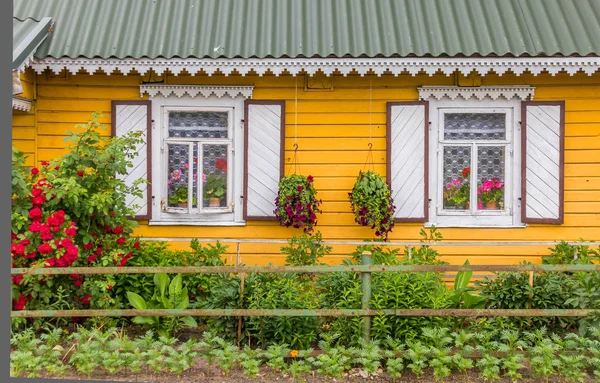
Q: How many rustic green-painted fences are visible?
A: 1